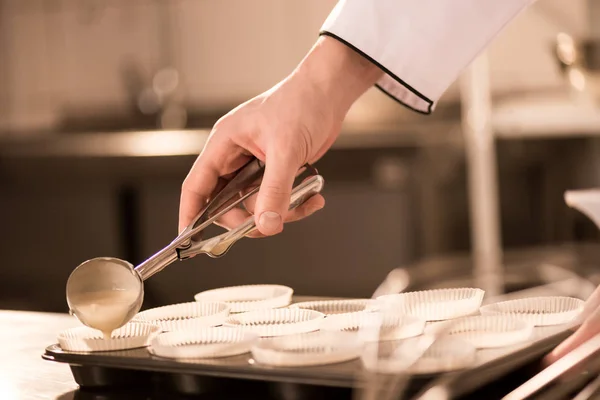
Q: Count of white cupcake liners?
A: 12